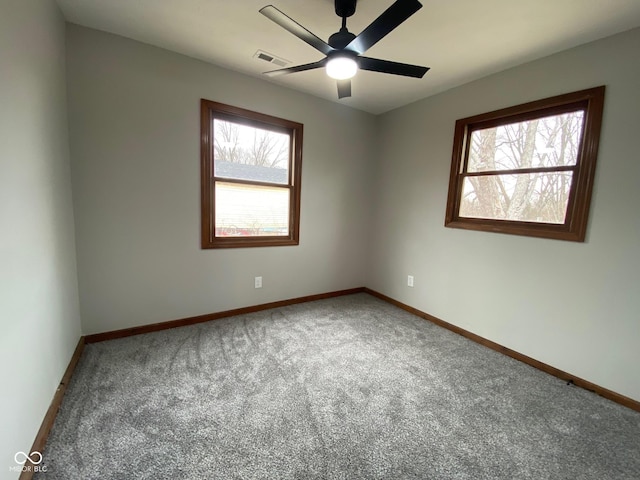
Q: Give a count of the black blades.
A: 5